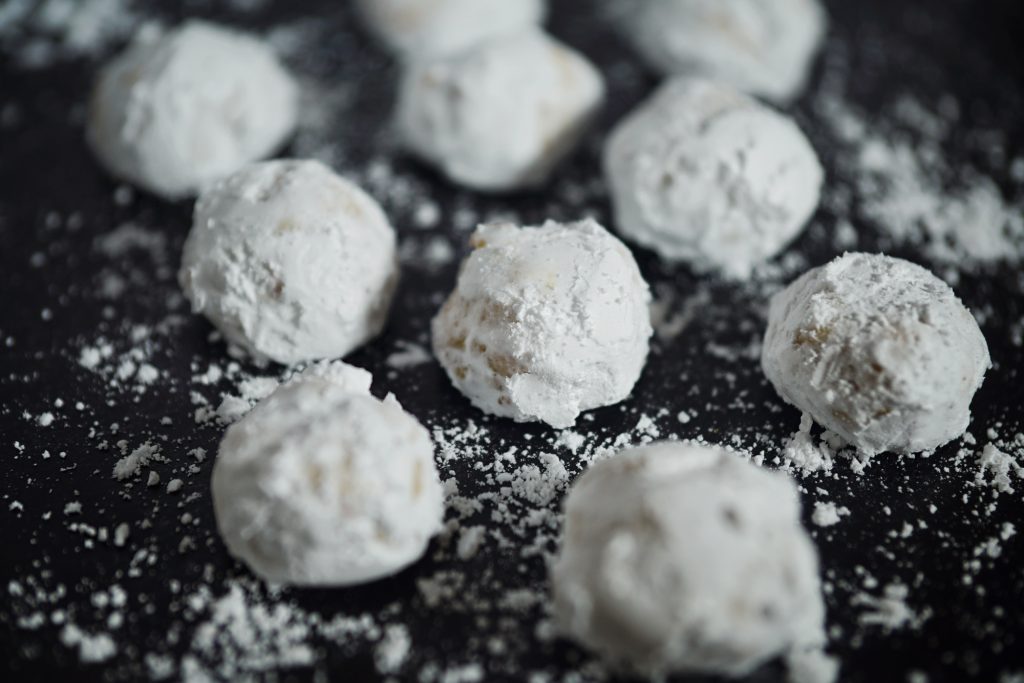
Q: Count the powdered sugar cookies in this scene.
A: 10